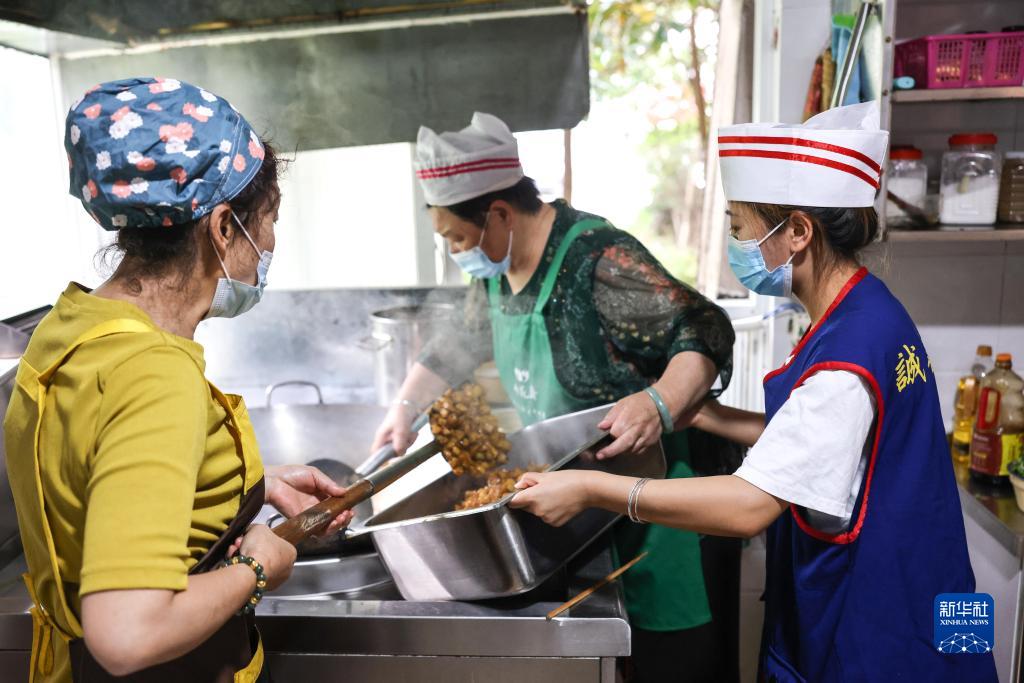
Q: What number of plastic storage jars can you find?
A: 3